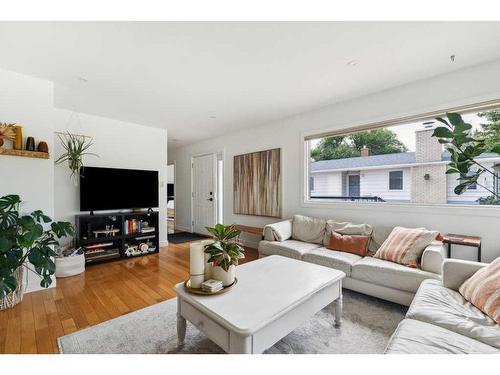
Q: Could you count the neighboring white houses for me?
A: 1